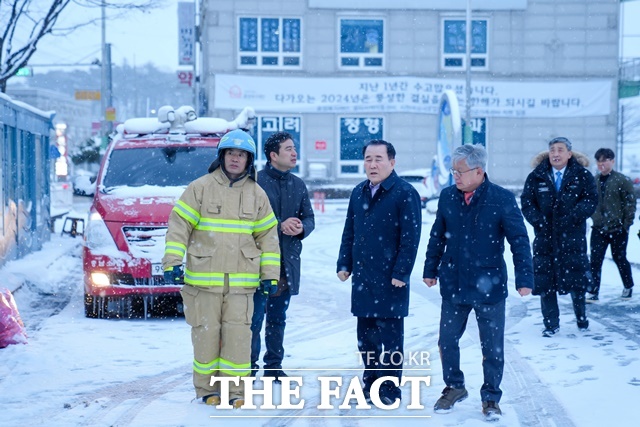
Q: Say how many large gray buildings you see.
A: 1